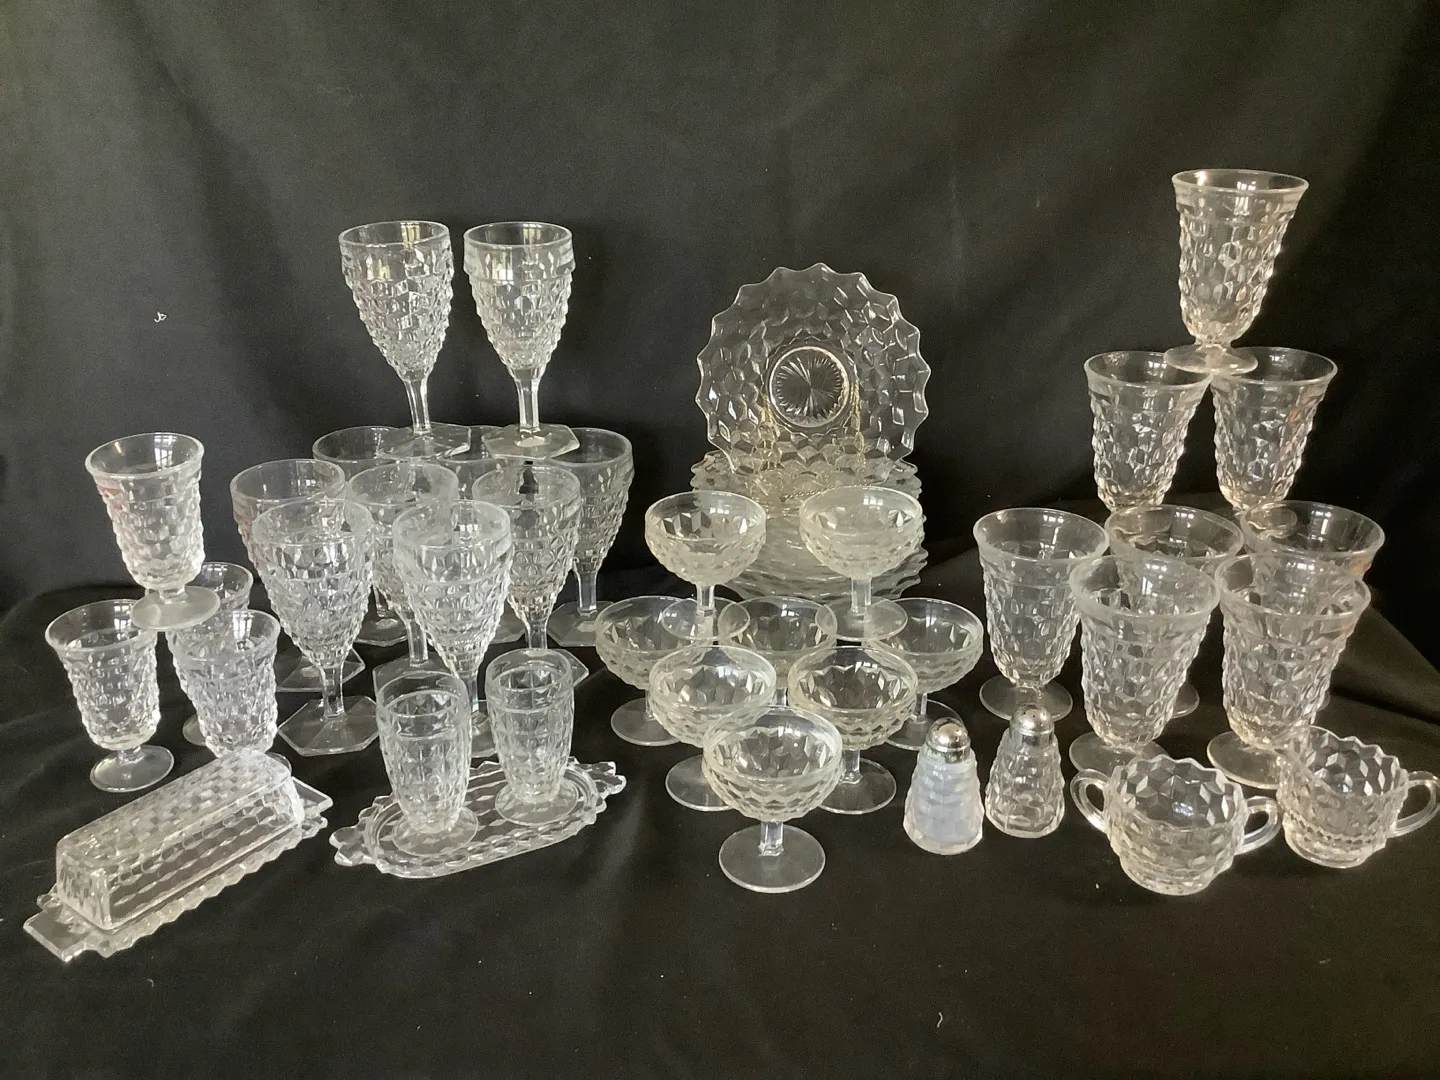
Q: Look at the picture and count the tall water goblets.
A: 10